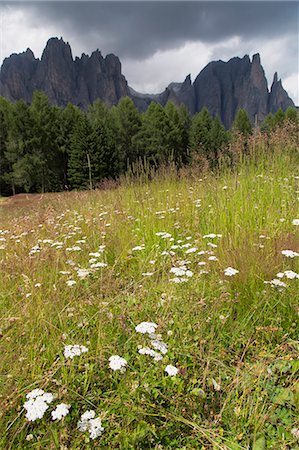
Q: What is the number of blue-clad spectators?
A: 0